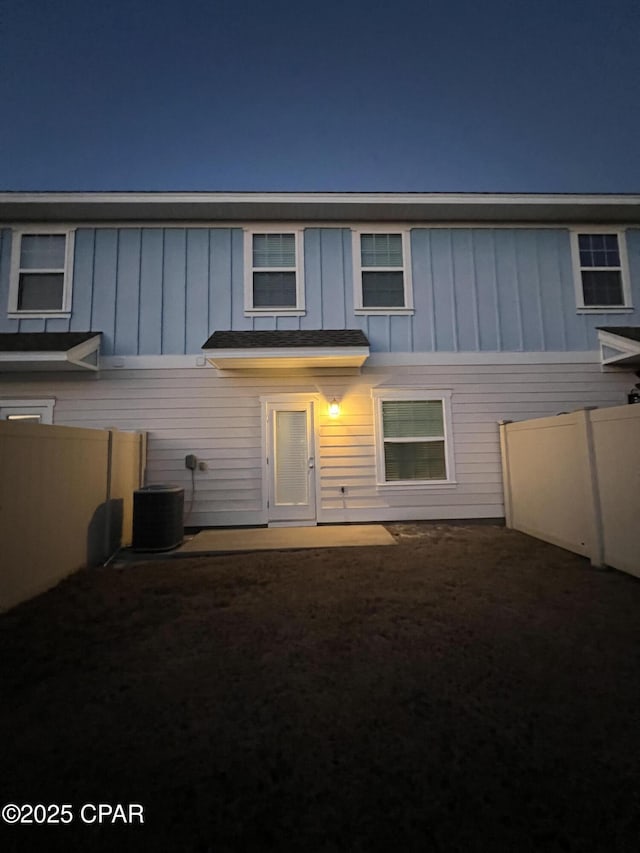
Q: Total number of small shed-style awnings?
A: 3